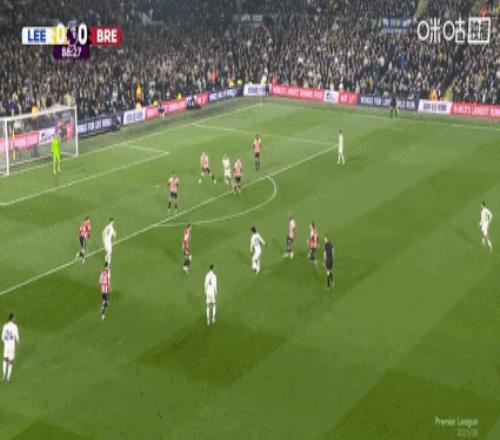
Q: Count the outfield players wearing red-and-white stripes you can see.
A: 9